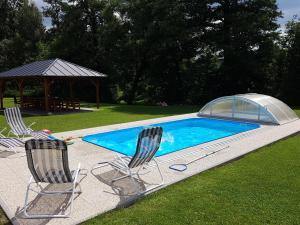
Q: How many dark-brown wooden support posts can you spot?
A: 5